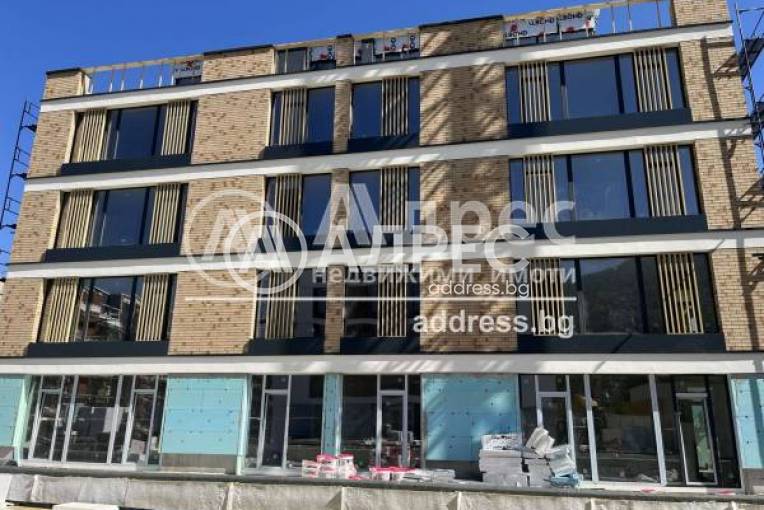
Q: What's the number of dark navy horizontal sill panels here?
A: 12